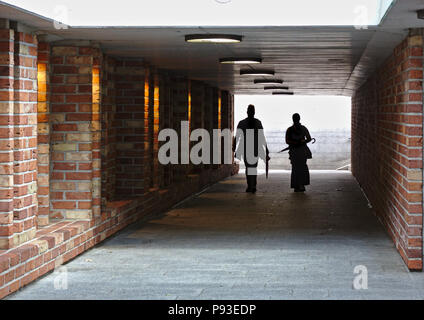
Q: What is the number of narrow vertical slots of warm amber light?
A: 6